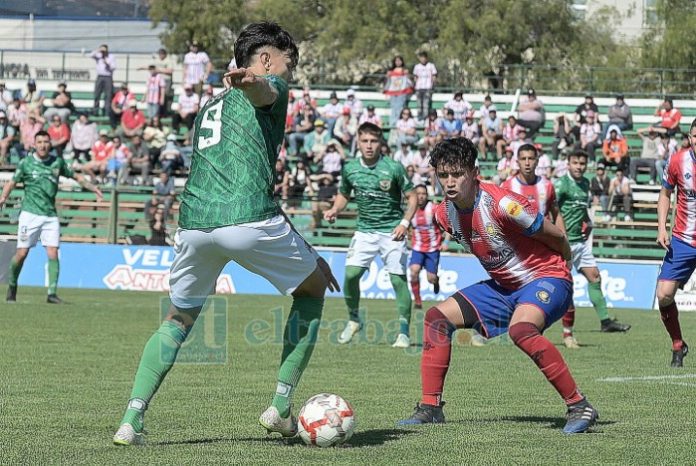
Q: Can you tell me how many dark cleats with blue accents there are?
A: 2